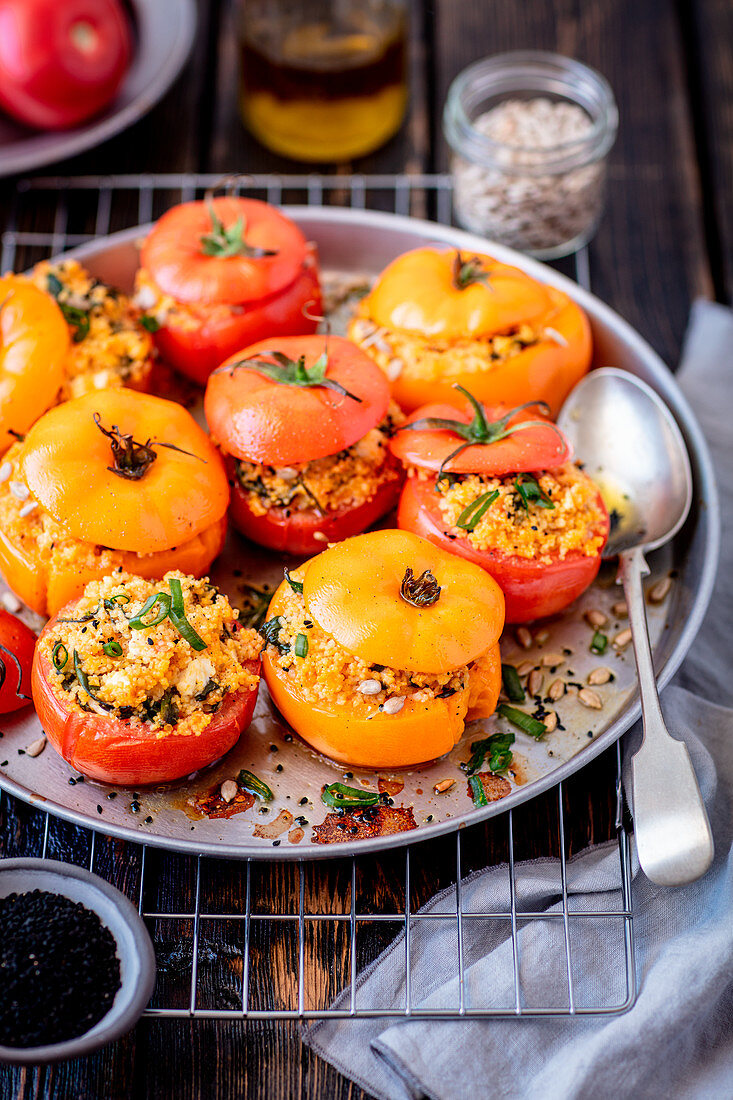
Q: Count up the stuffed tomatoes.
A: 8